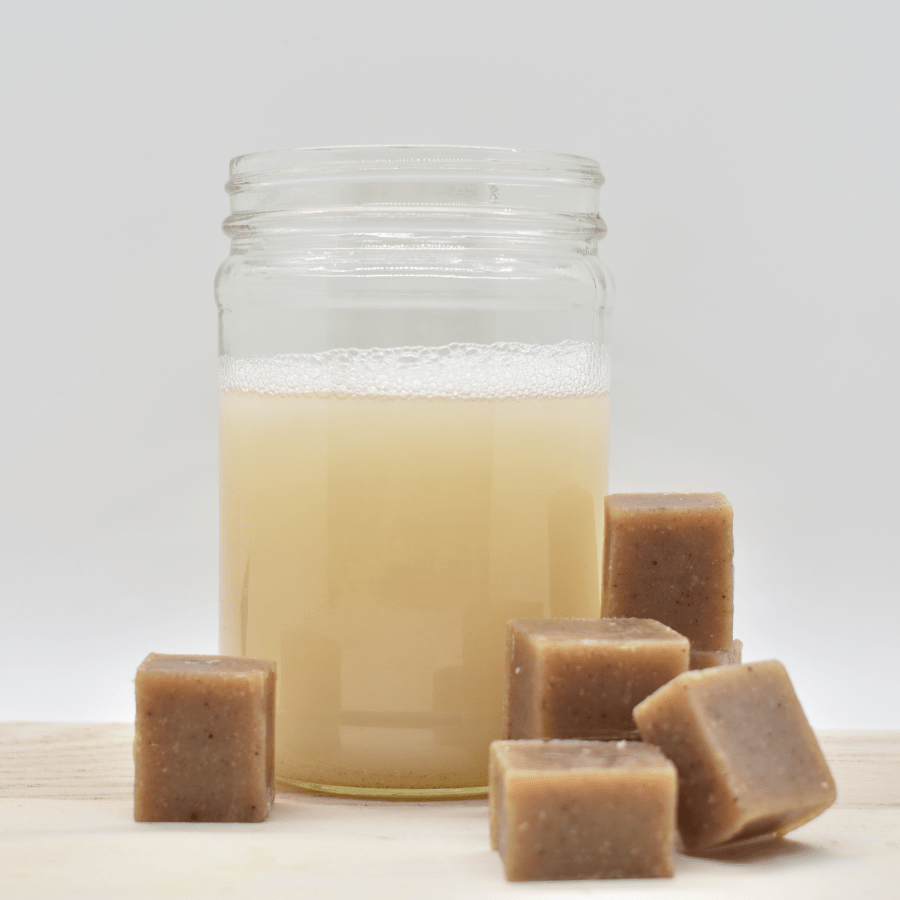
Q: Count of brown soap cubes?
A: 6